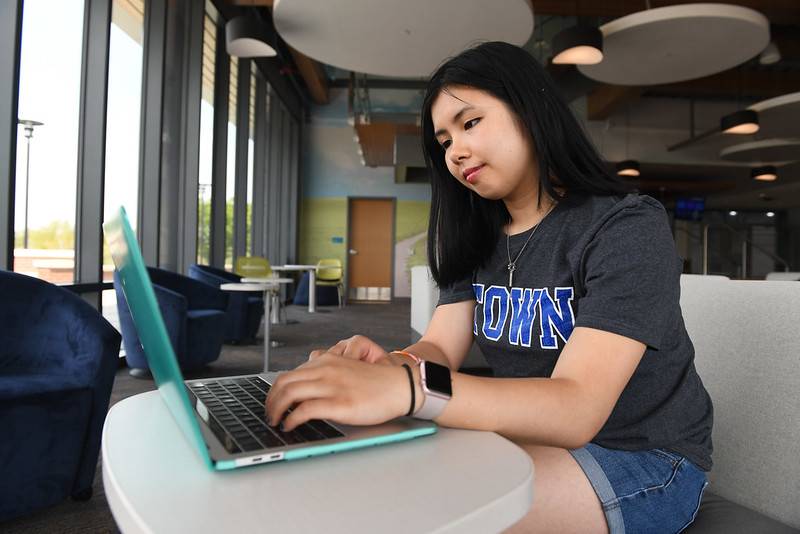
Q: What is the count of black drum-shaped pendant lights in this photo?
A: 5